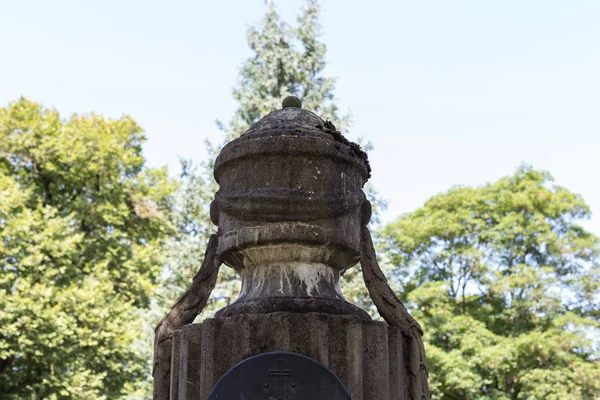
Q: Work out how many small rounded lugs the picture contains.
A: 2